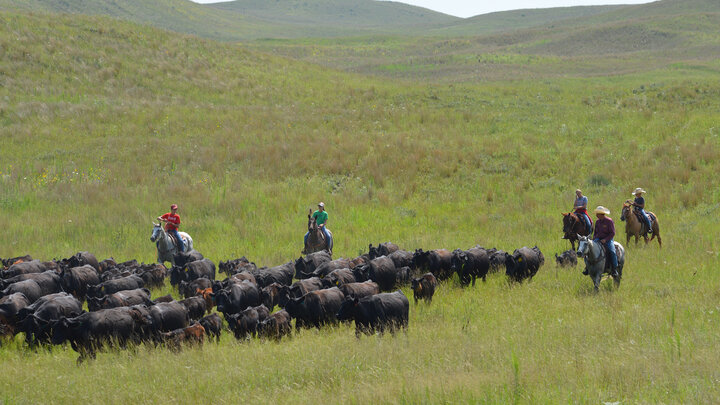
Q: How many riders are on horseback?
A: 5